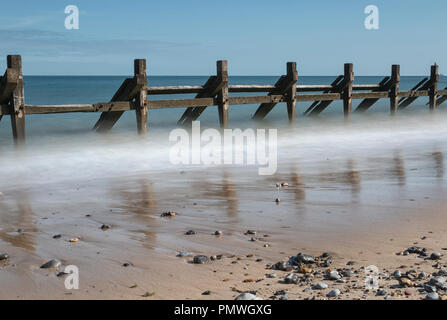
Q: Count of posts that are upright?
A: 7